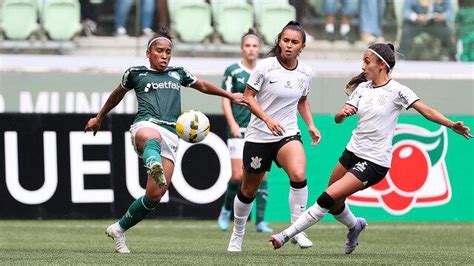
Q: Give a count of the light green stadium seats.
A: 5